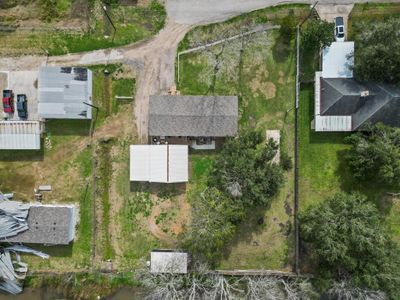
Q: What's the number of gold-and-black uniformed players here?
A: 0